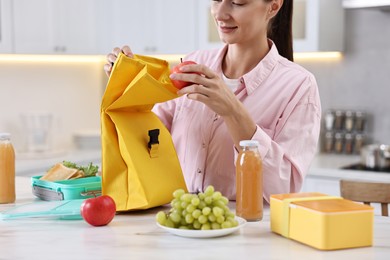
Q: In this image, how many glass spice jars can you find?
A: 8